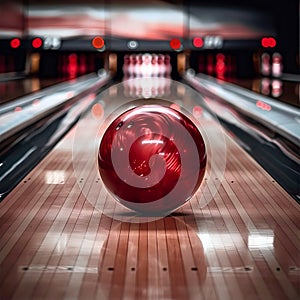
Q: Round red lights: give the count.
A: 7